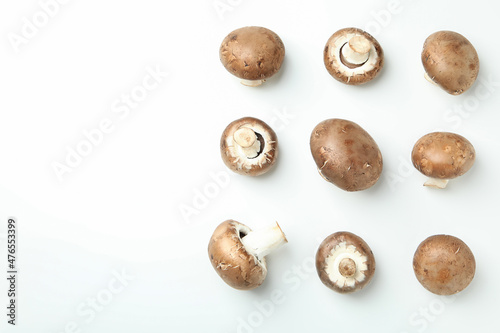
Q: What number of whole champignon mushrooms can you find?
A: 9